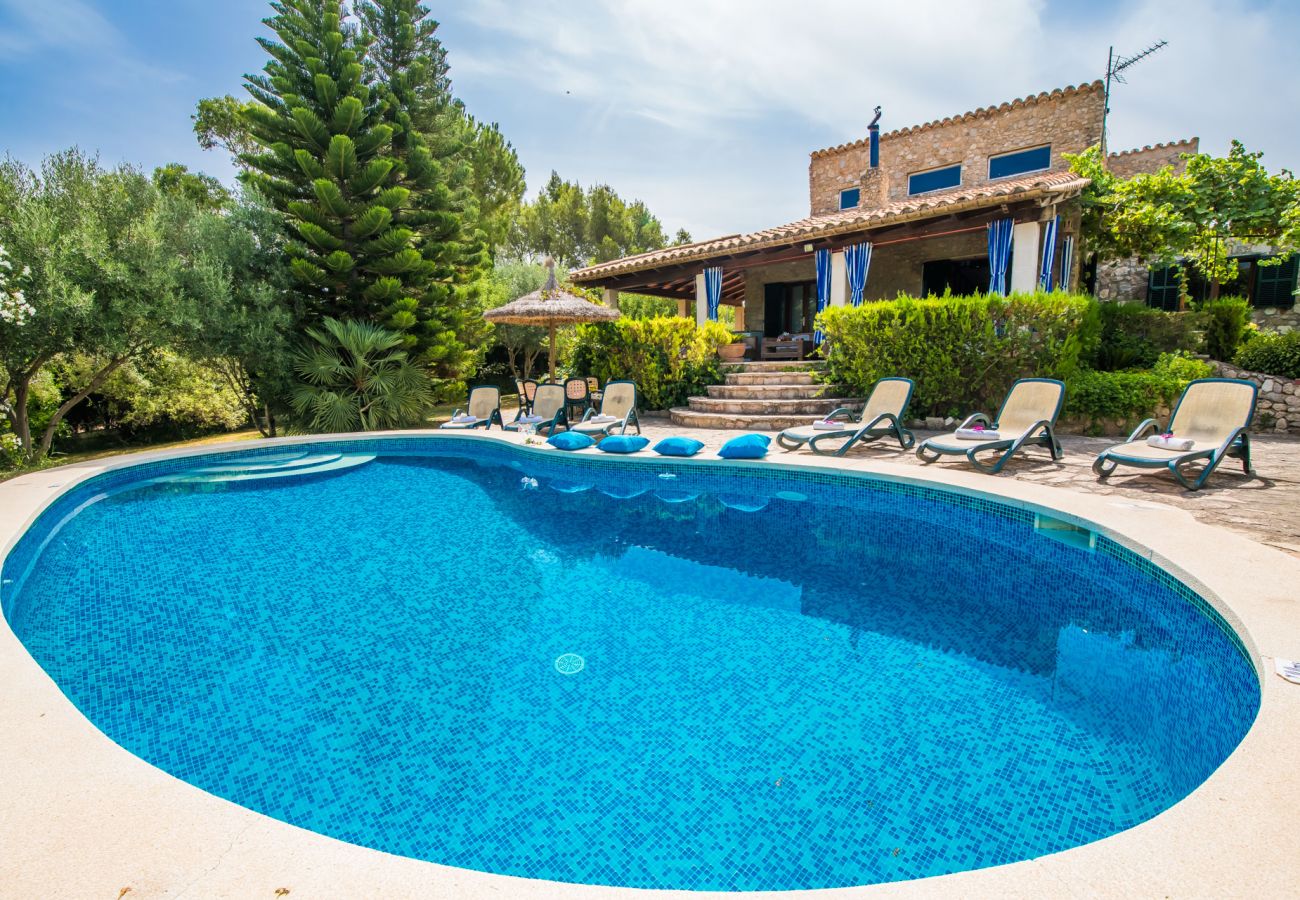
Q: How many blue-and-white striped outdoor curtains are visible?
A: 6